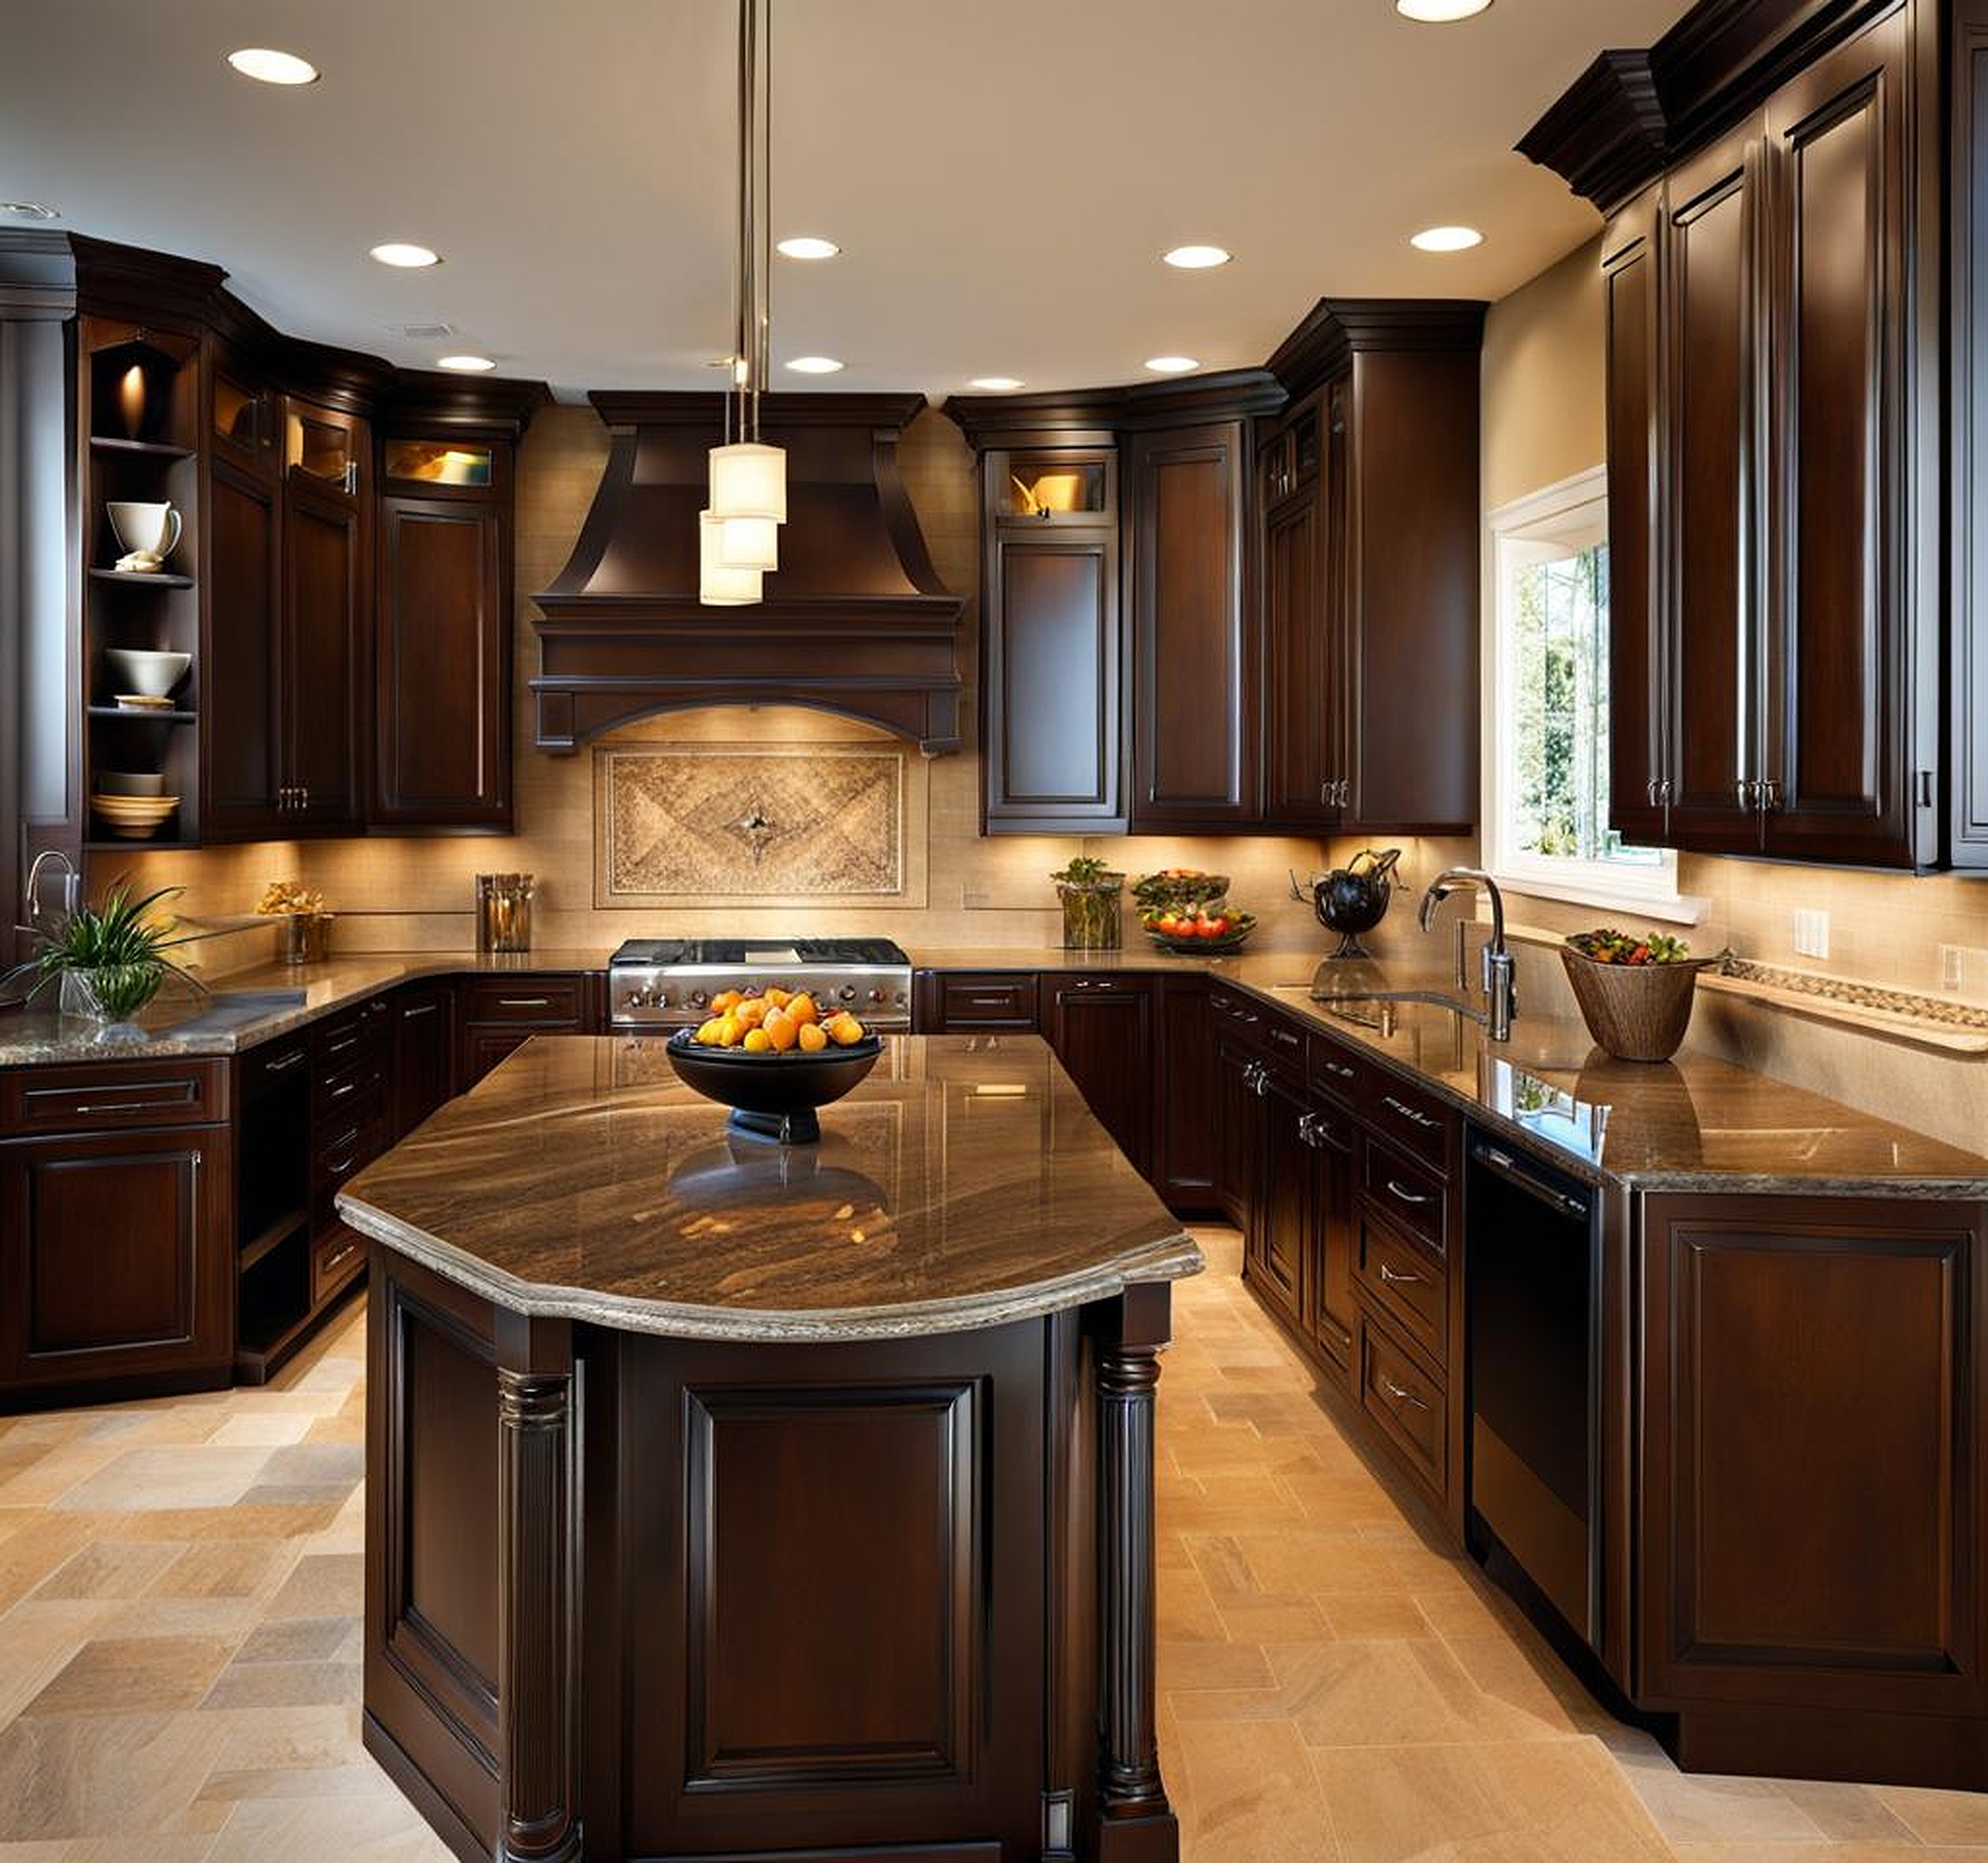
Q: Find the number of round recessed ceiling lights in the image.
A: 10